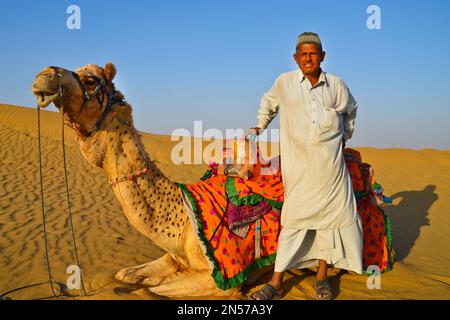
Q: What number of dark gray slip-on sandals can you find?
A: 2